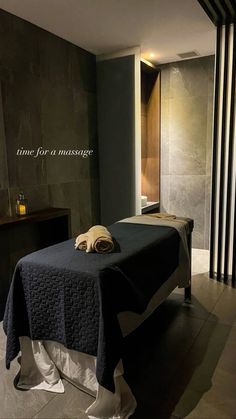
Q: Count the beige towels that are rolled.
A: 2